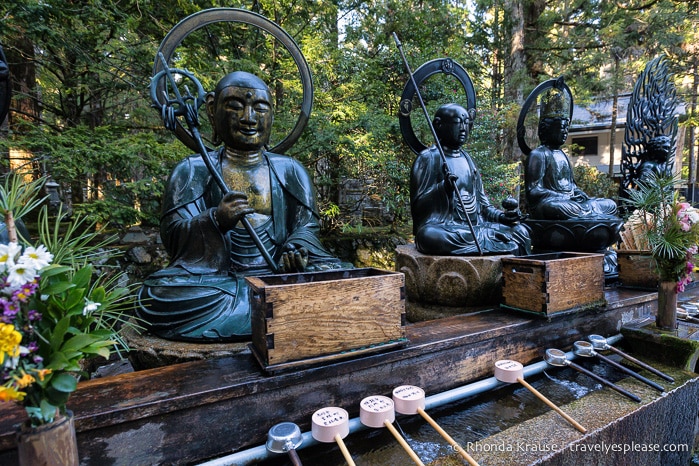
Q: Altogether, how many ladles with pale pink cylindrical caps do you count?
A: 4